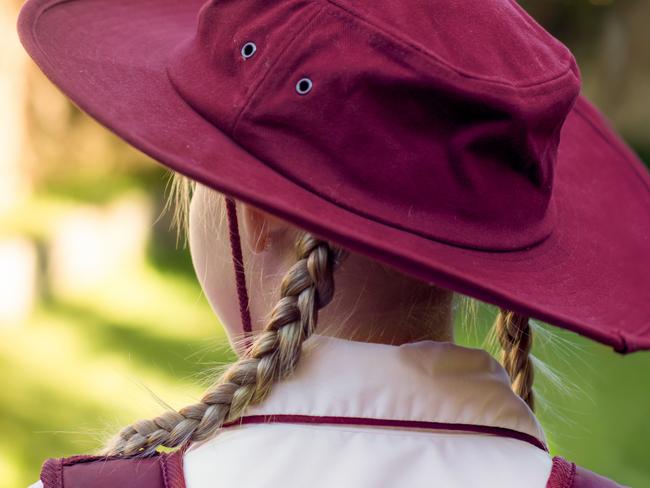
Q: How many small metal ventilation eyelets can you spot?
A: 2